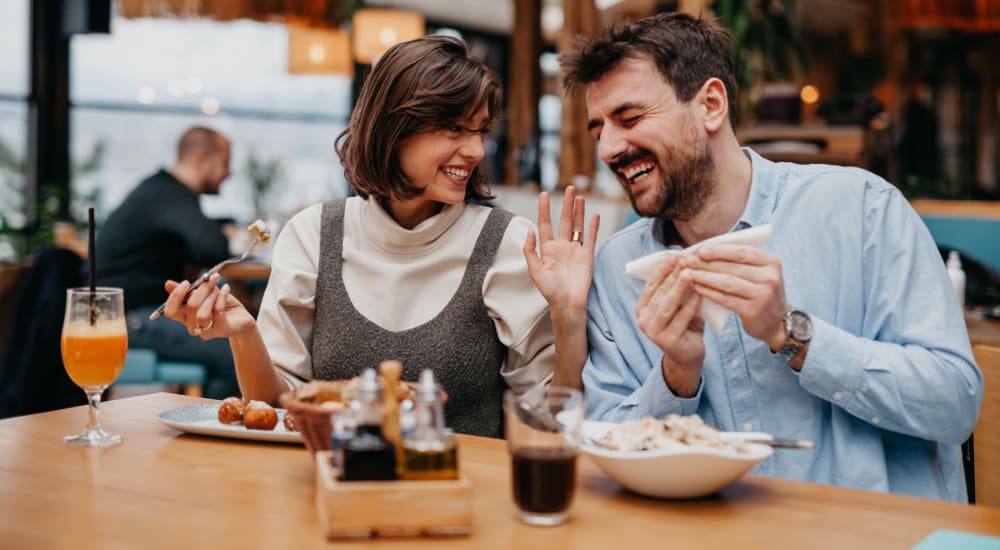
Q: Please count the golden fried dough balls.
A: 3